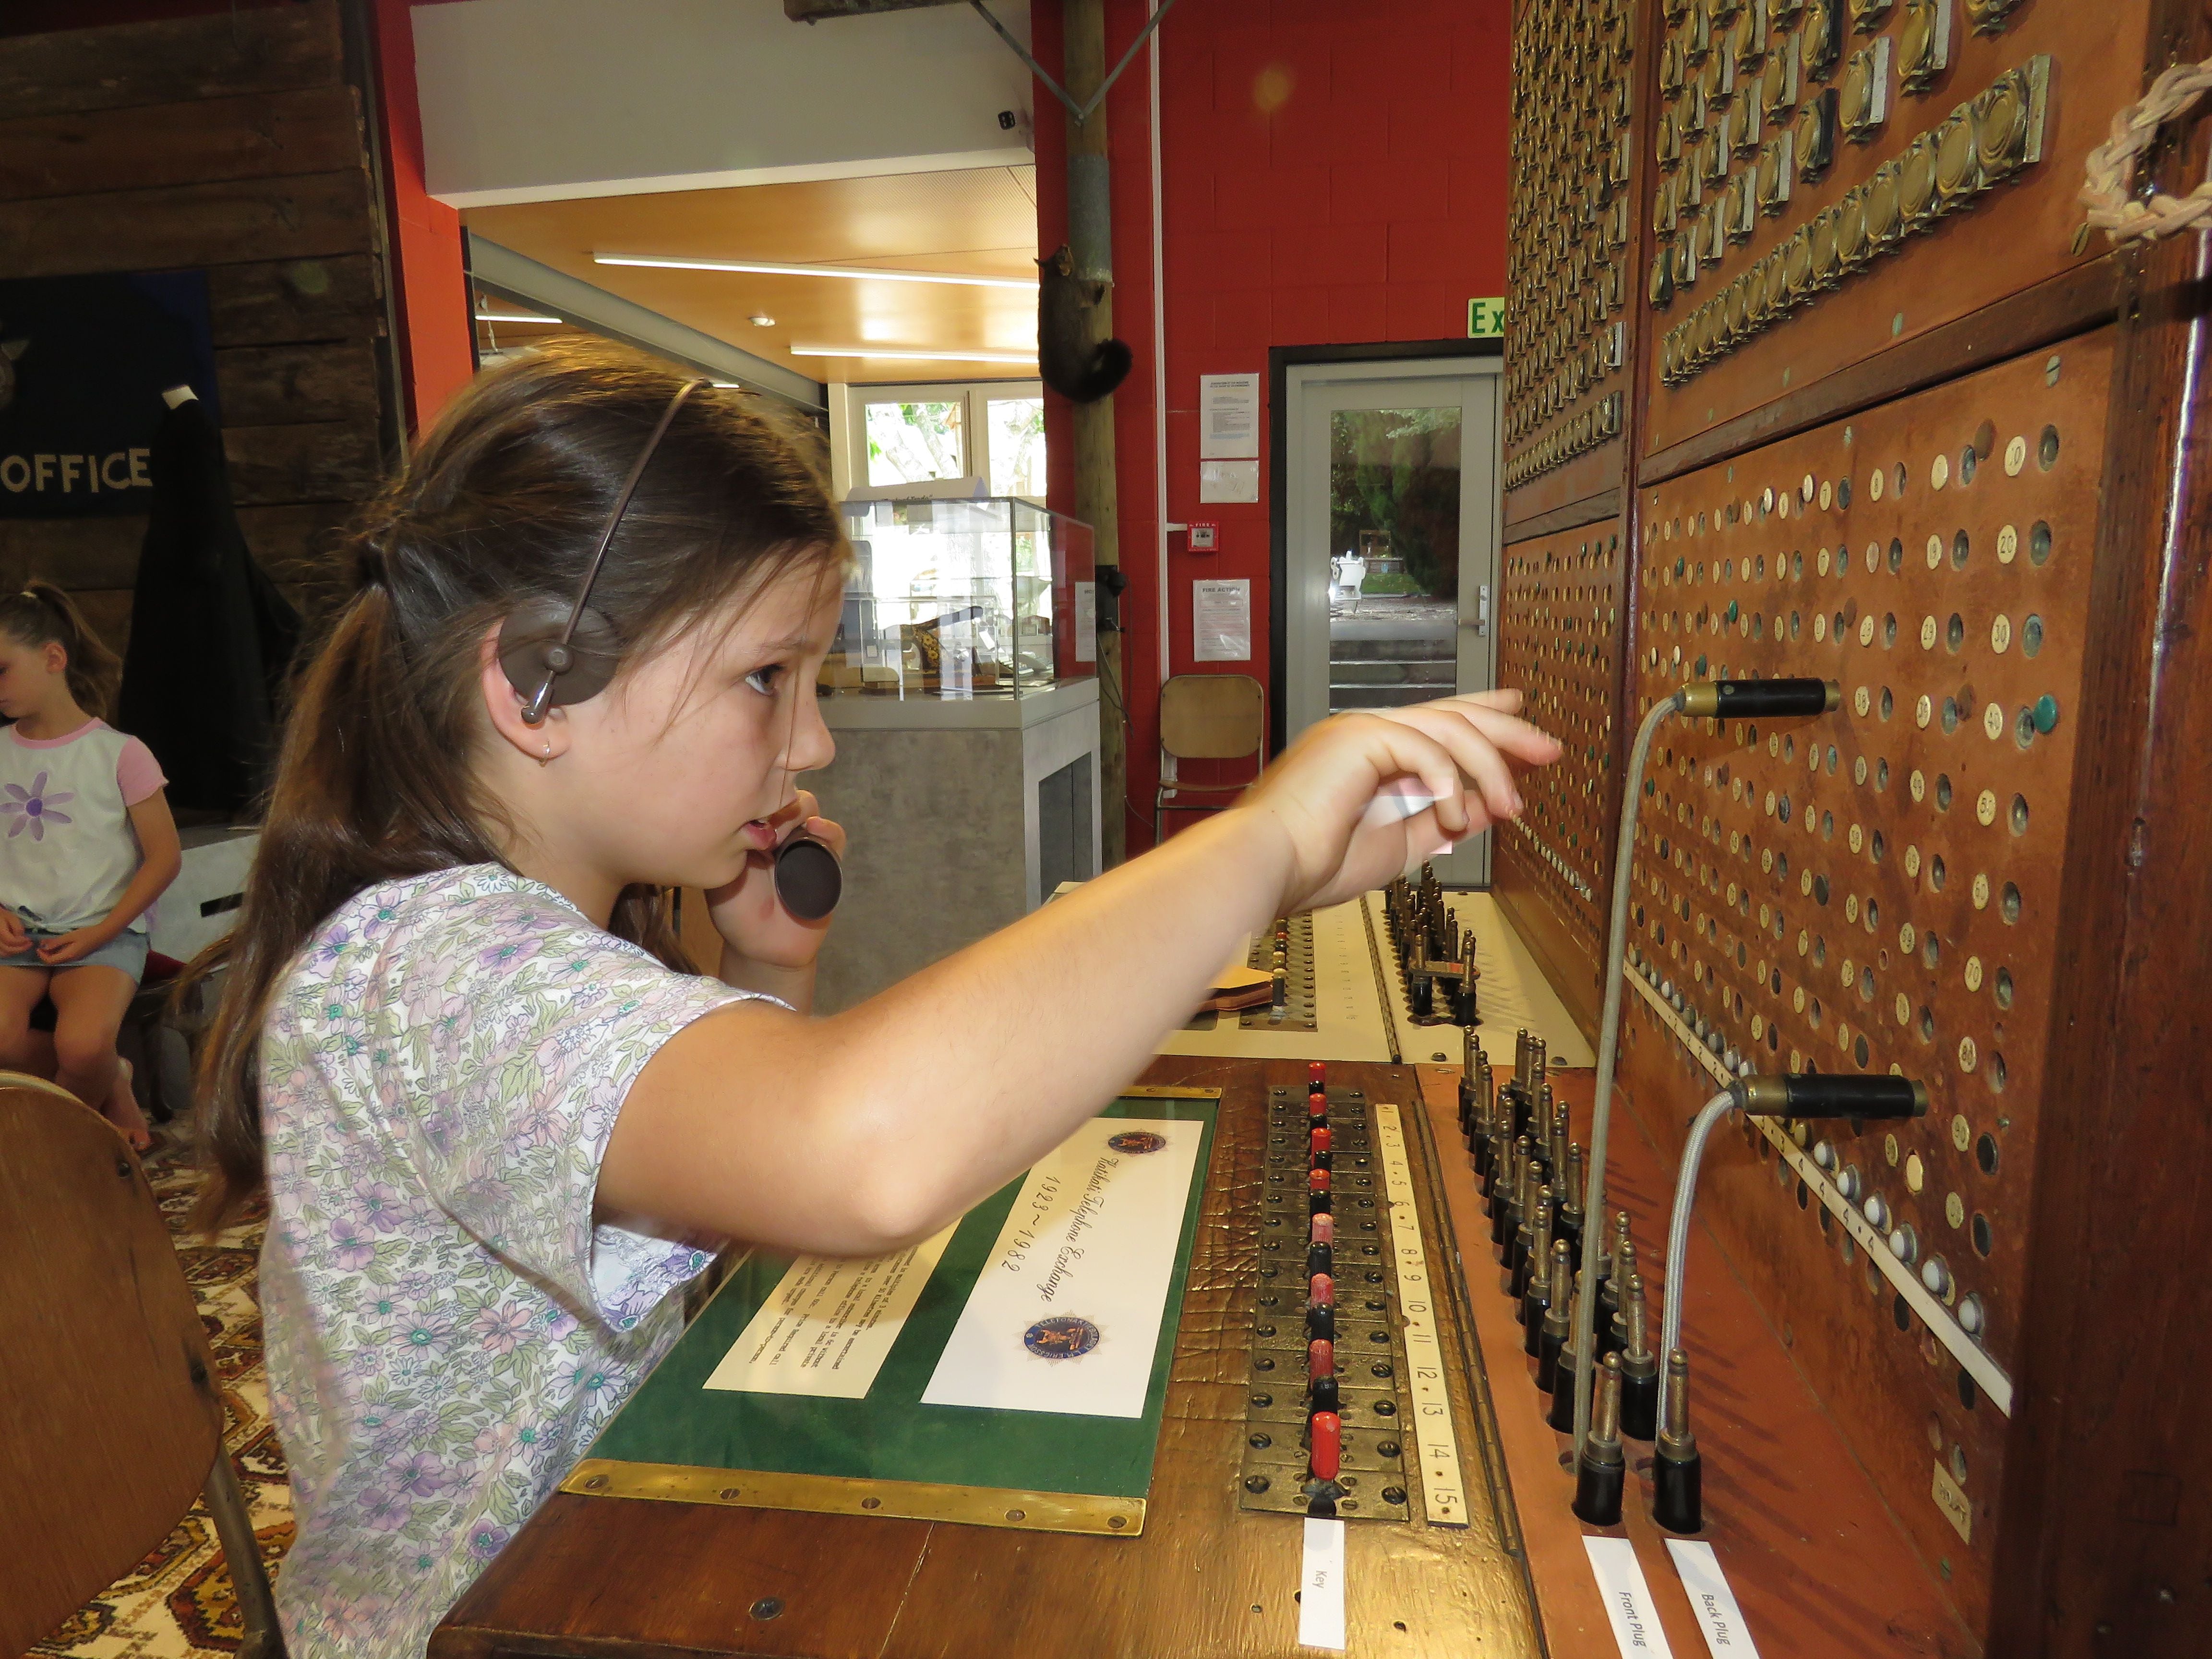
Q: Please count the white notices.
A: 3